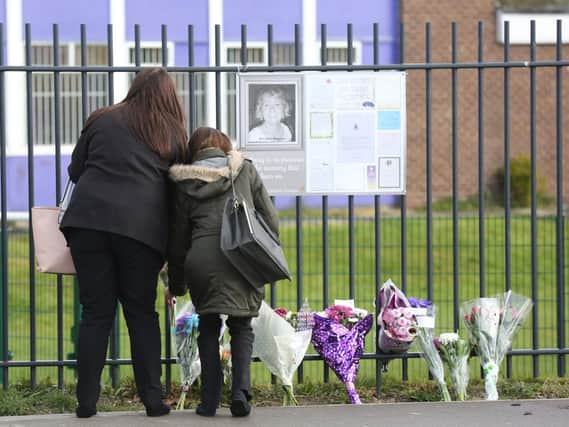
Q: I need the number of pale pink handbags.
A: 1